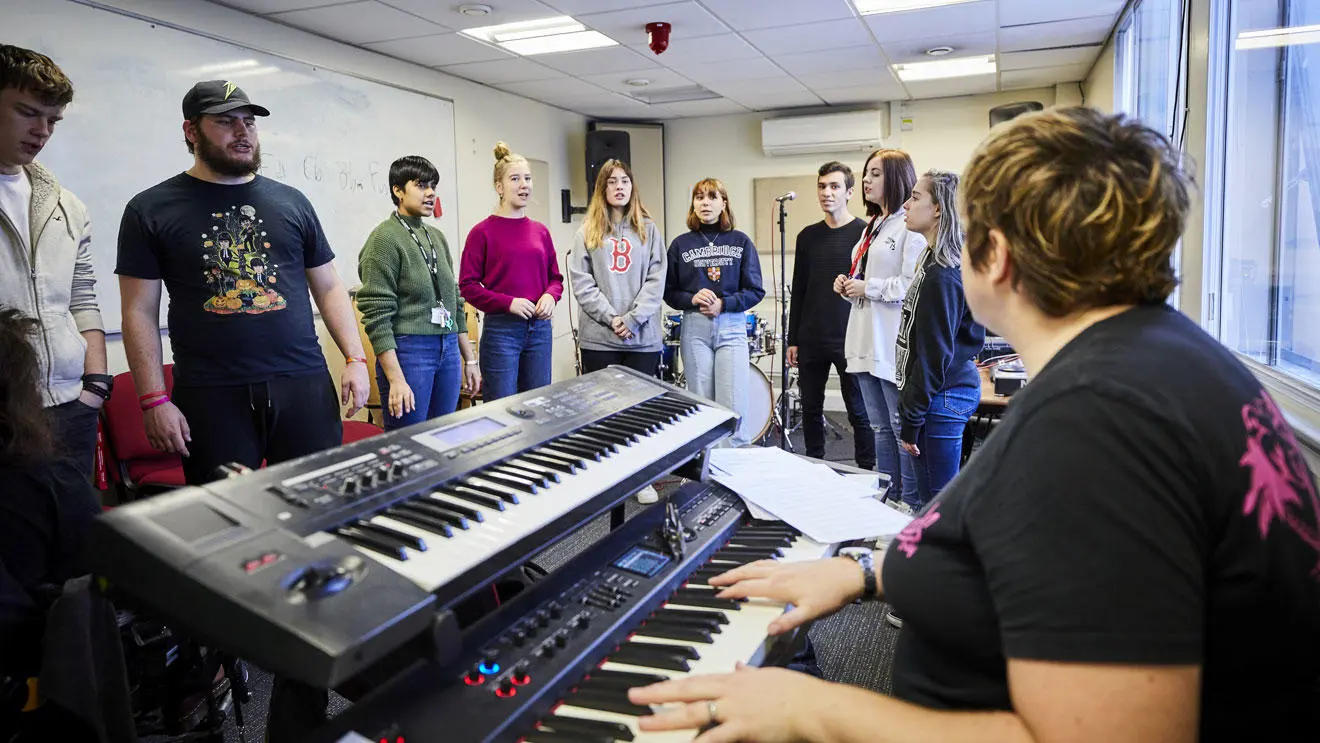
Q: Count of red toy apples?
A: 0